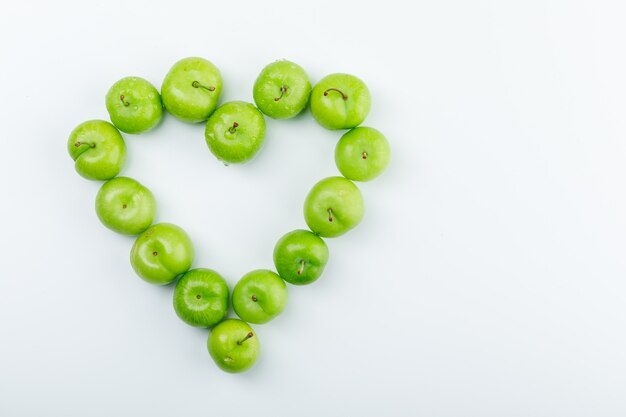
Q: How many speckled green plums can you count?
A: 14